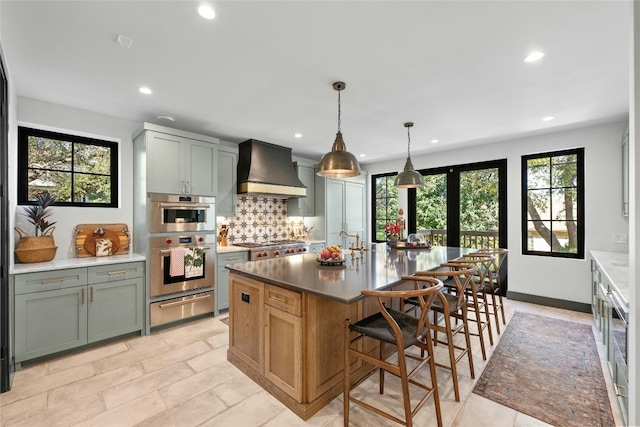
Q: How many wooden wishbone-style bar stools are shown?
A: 4